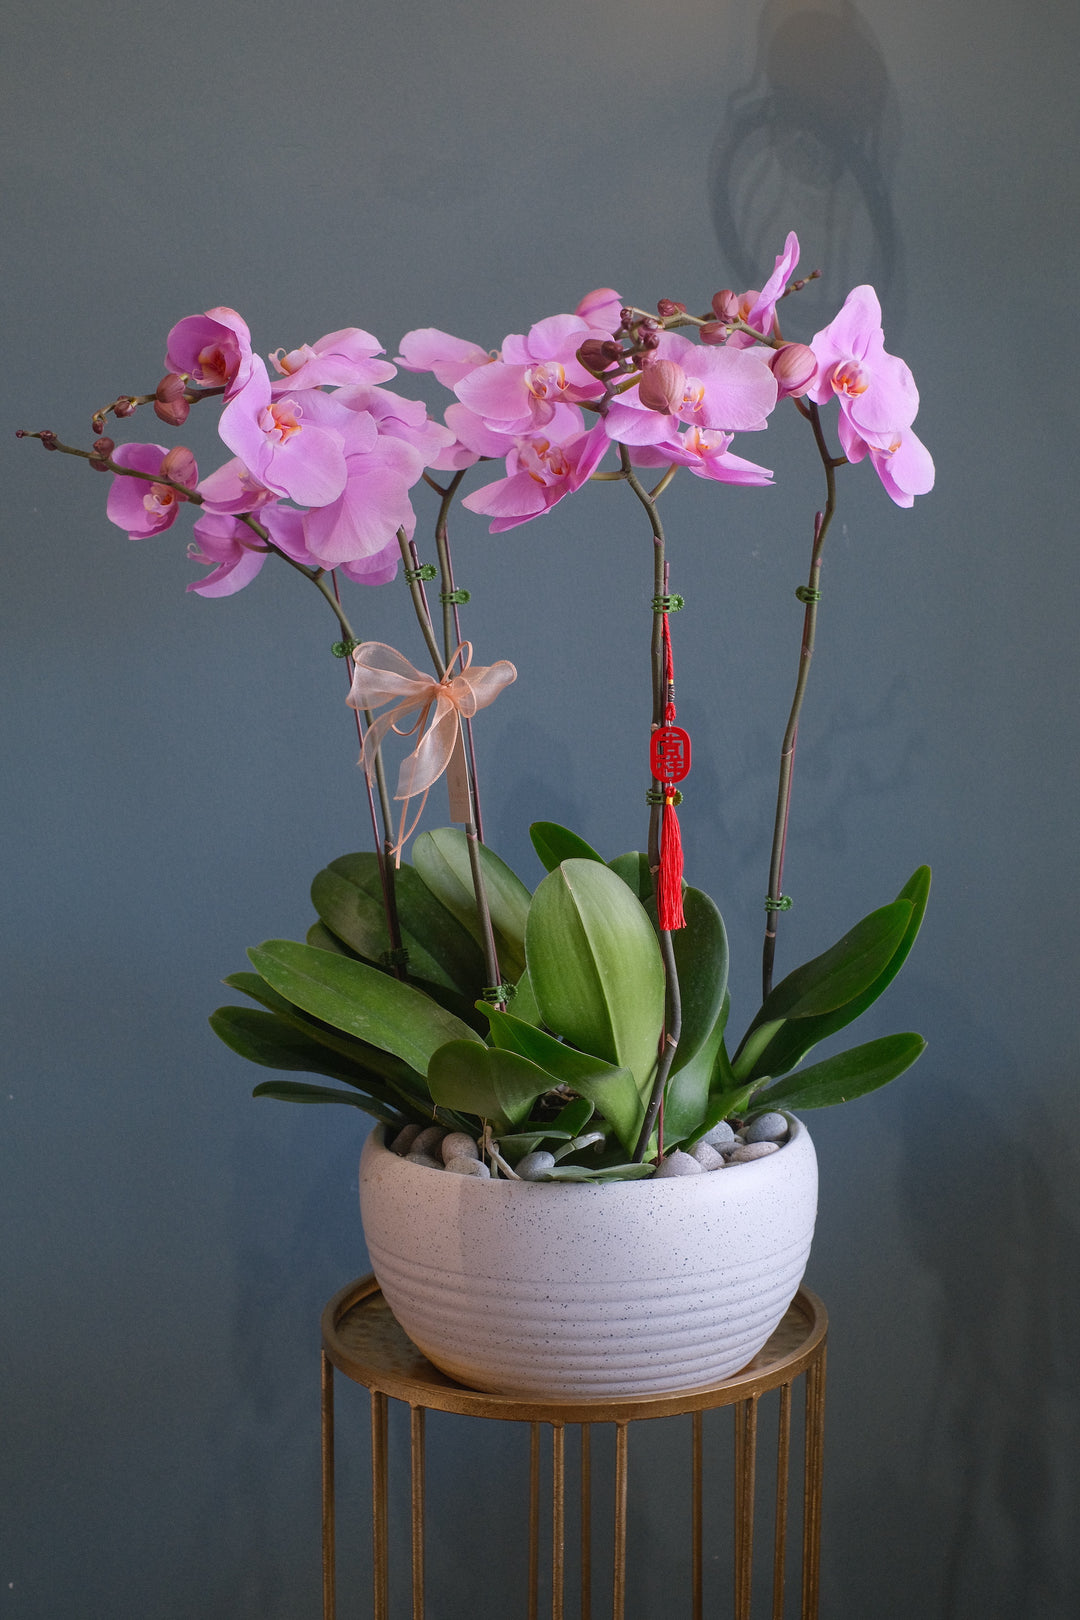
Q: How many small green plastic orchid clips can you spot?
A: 9